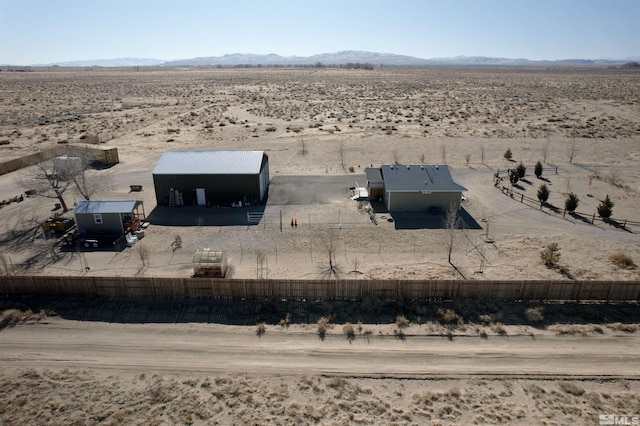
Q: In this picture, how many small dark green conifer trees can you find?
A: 7